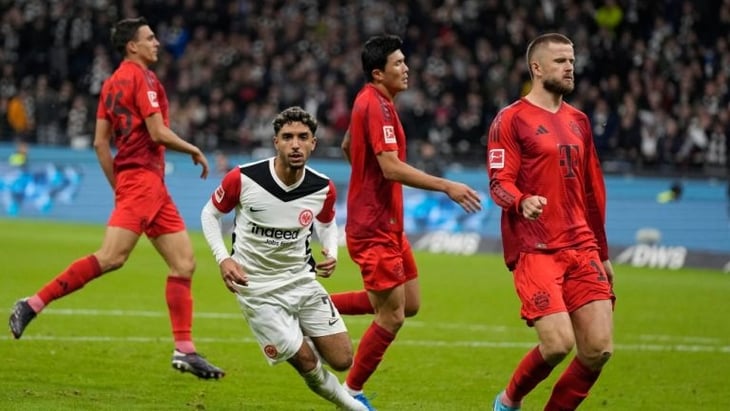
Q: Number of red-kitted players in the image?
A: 3